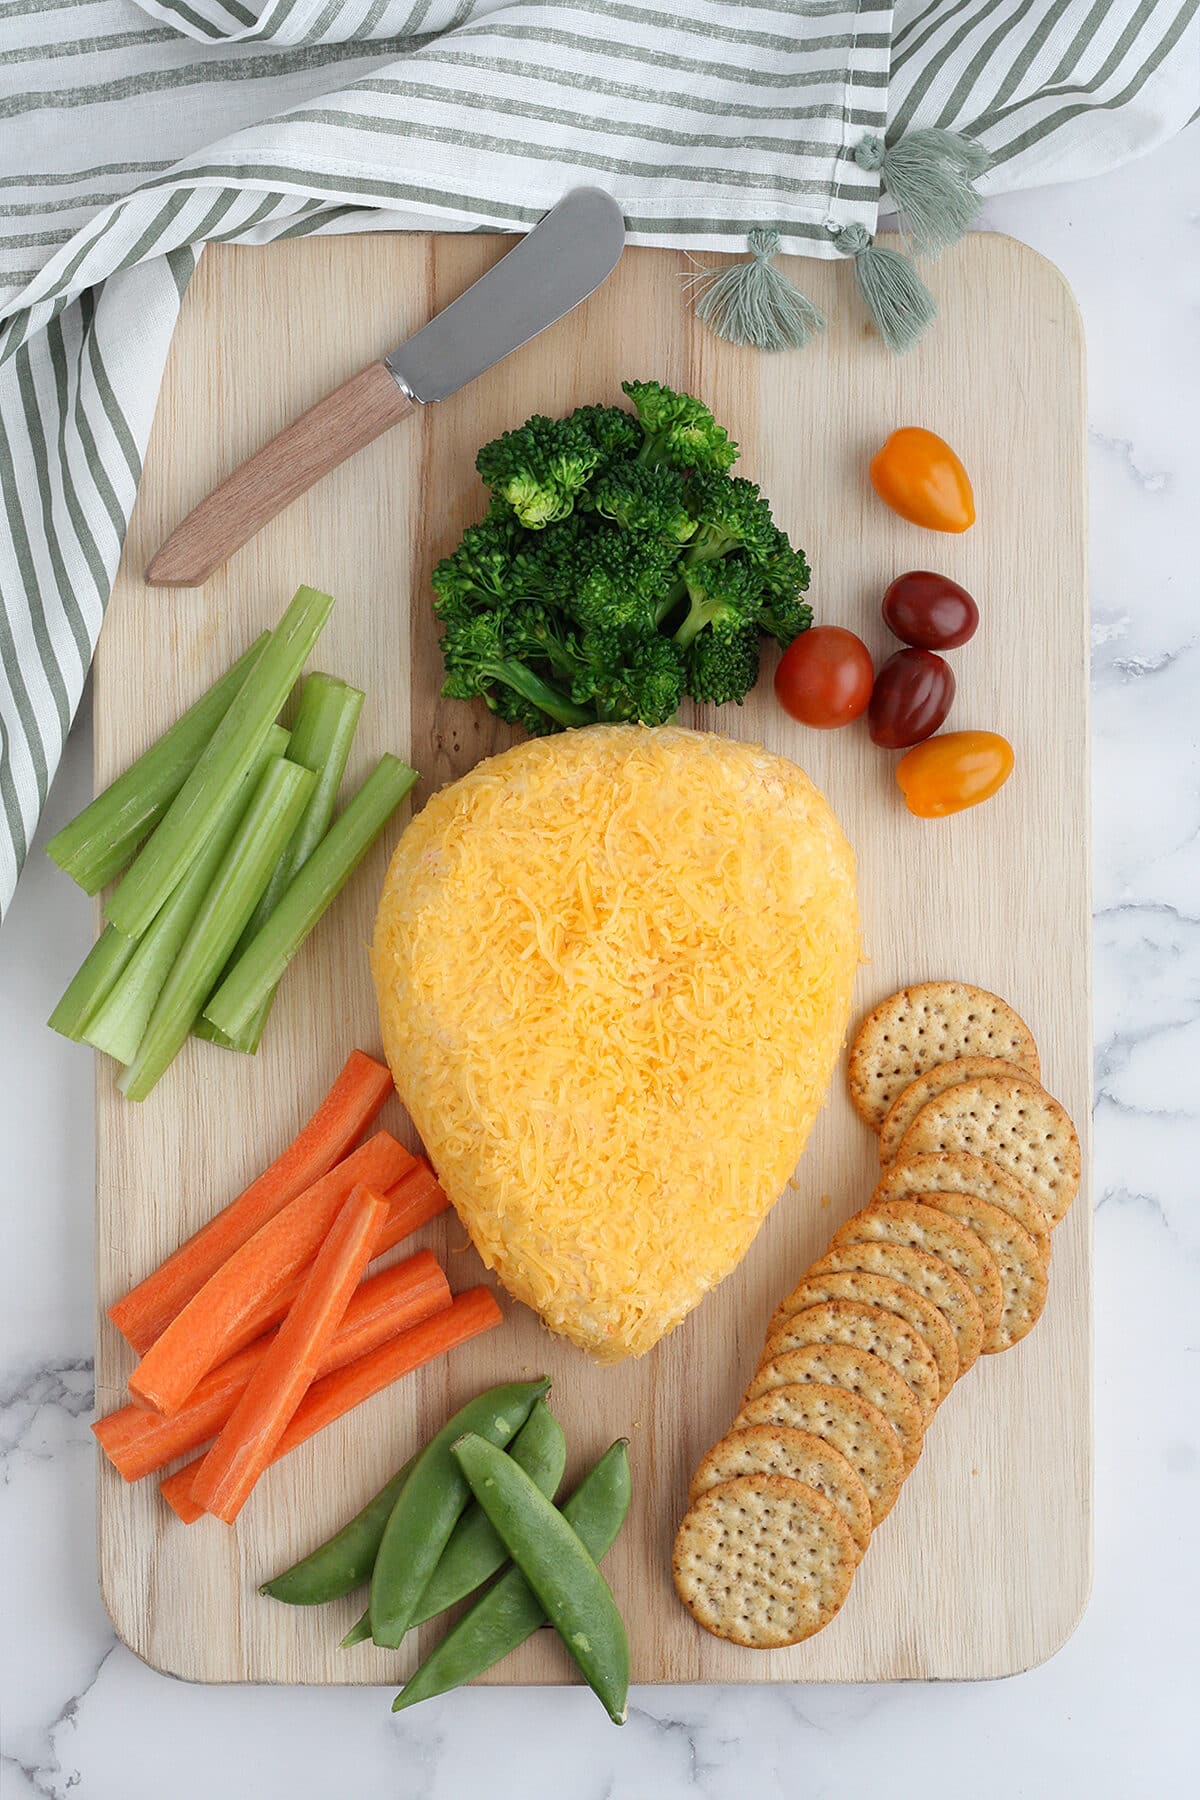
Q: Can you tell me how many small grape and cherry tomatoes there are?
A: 5